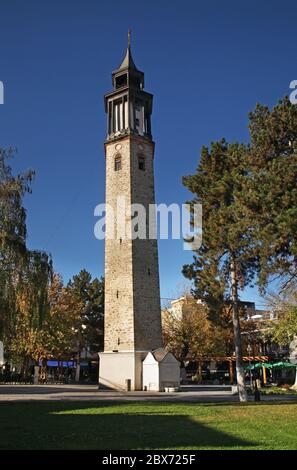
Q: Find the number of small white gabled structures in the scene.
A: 1